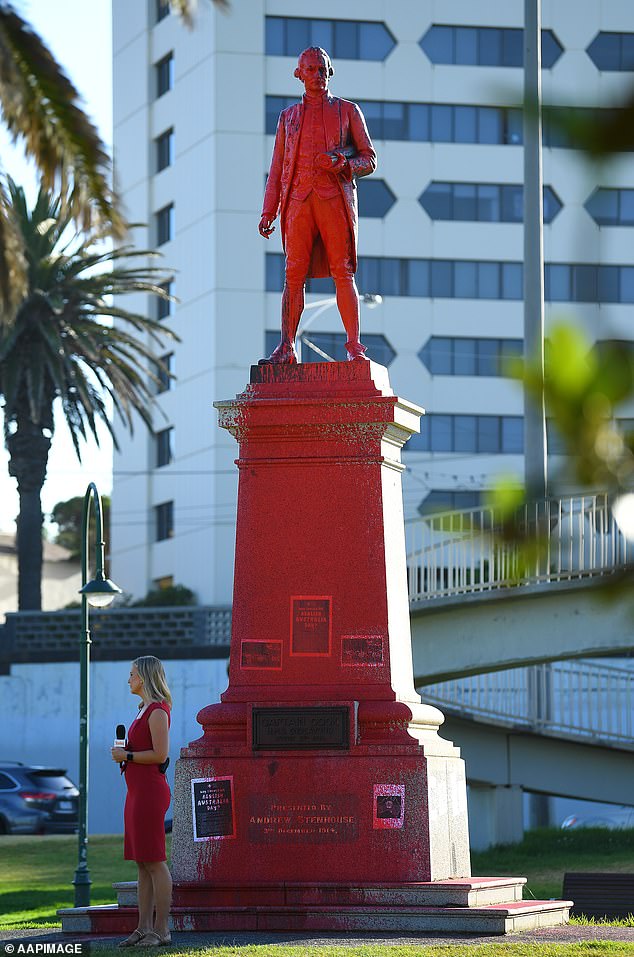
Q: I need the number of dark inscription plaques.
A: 1